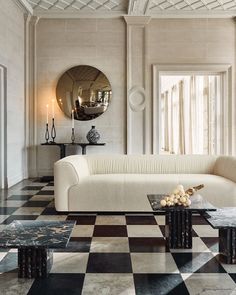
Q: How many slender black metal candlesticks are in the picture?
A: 3